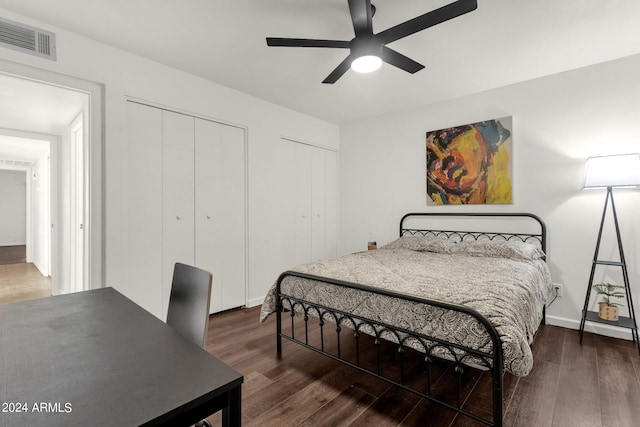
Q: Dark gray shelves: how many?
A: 2